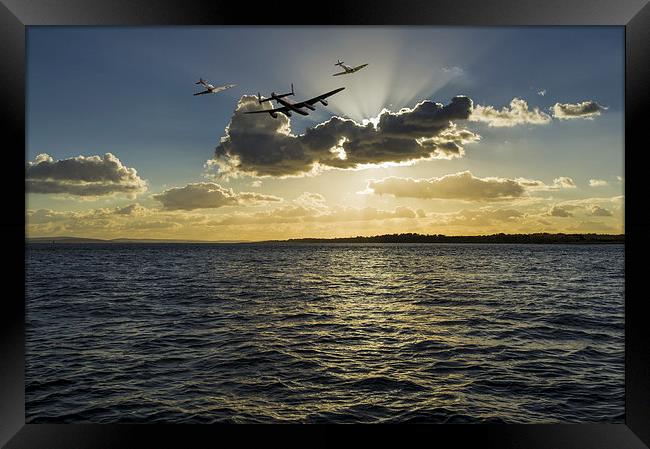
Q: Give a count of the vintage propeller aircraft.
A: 3